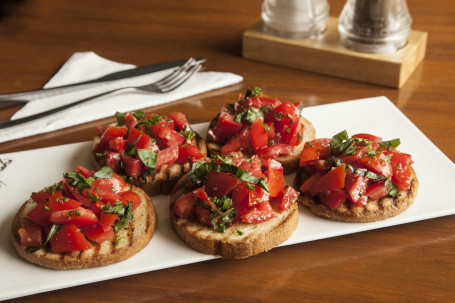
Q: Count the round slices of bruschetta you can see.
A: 5